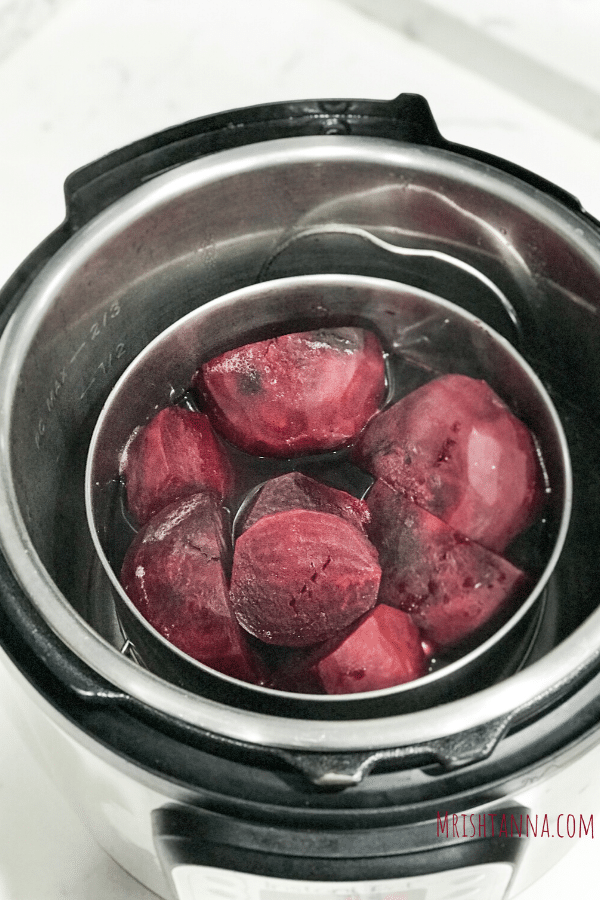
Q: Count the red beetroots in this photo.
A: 8